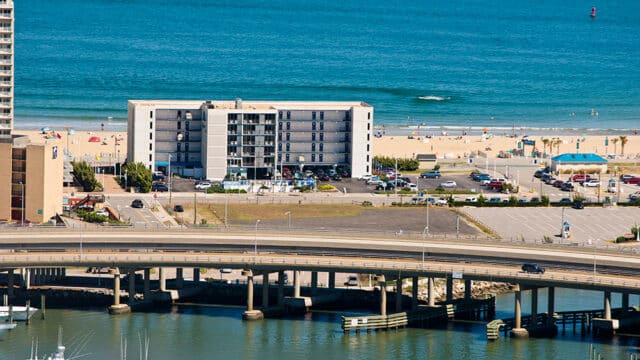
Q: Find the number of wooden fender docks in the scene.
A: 2